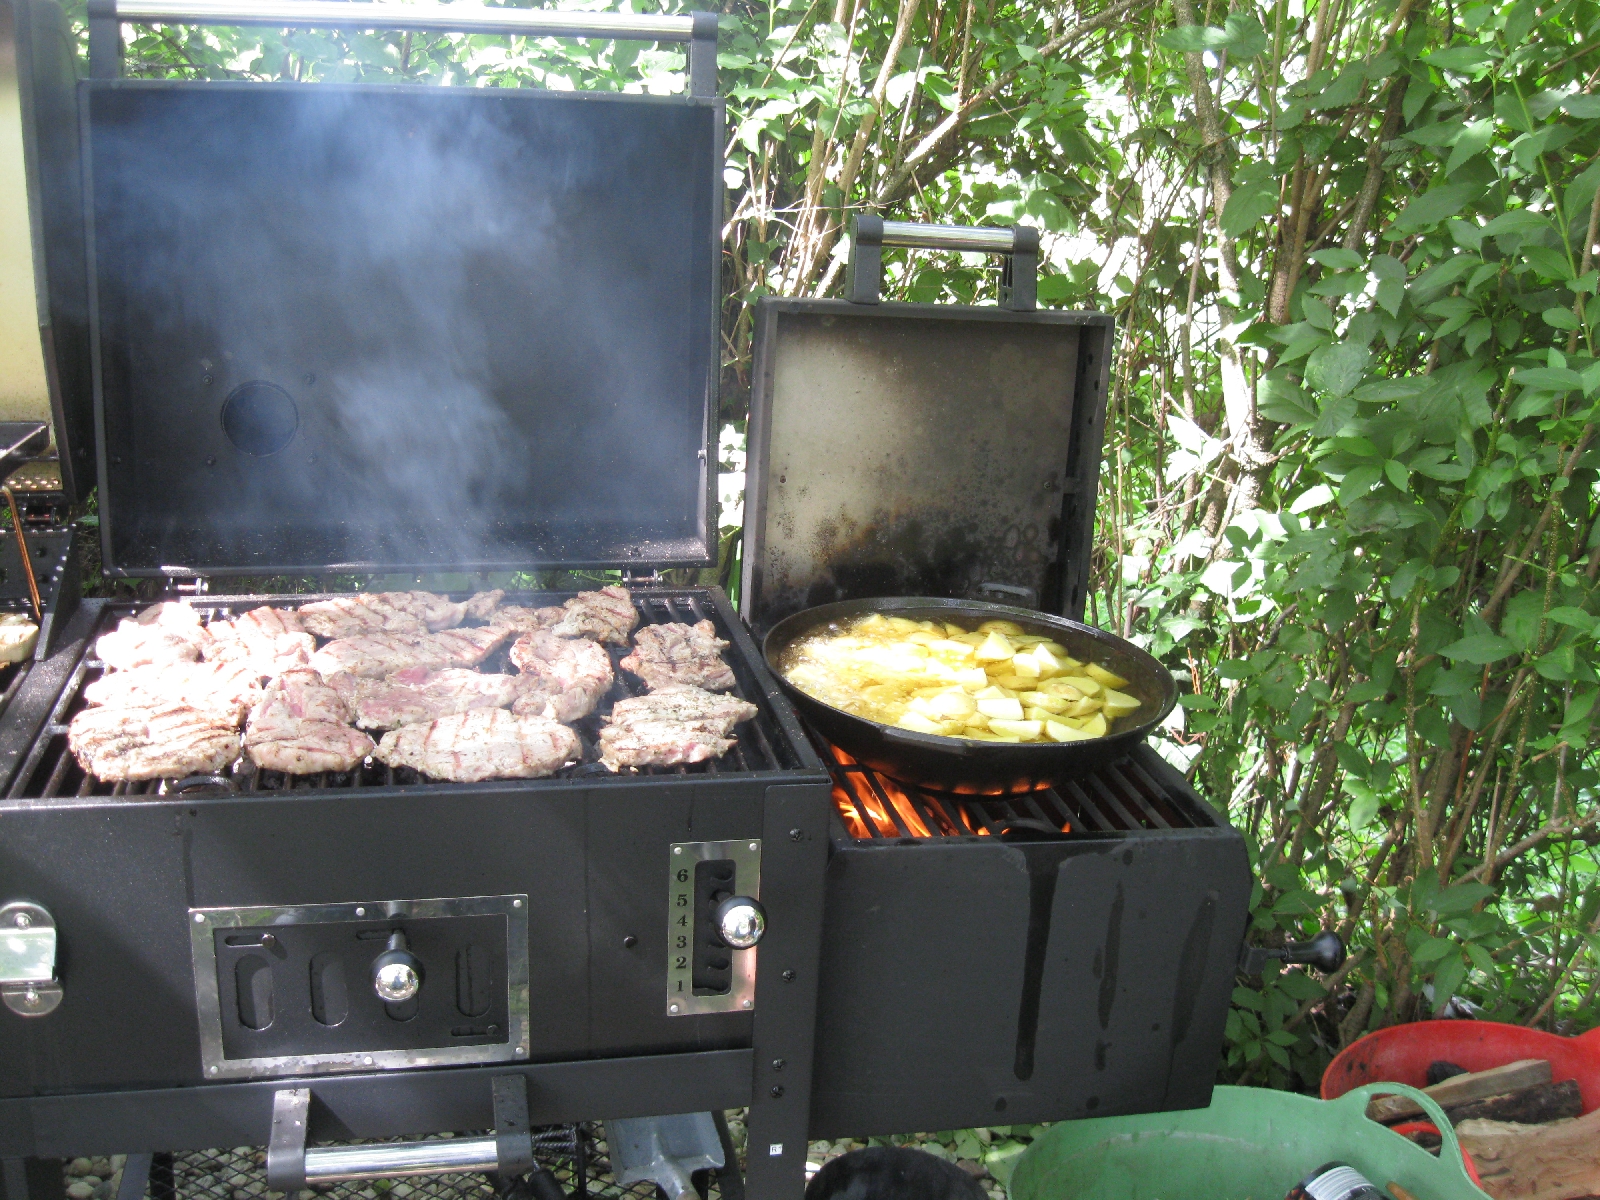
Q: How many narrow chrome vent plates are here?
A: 1